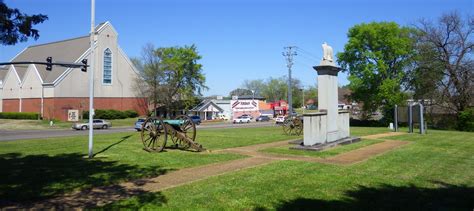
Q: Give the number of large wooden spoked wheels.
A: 4